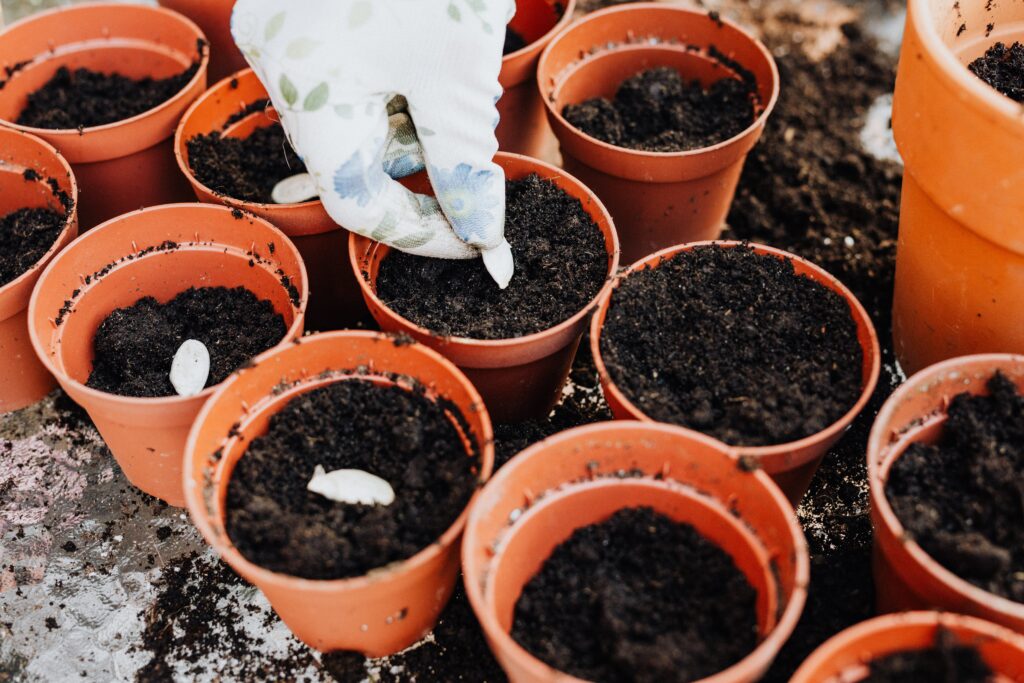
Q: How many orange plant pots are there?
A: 14